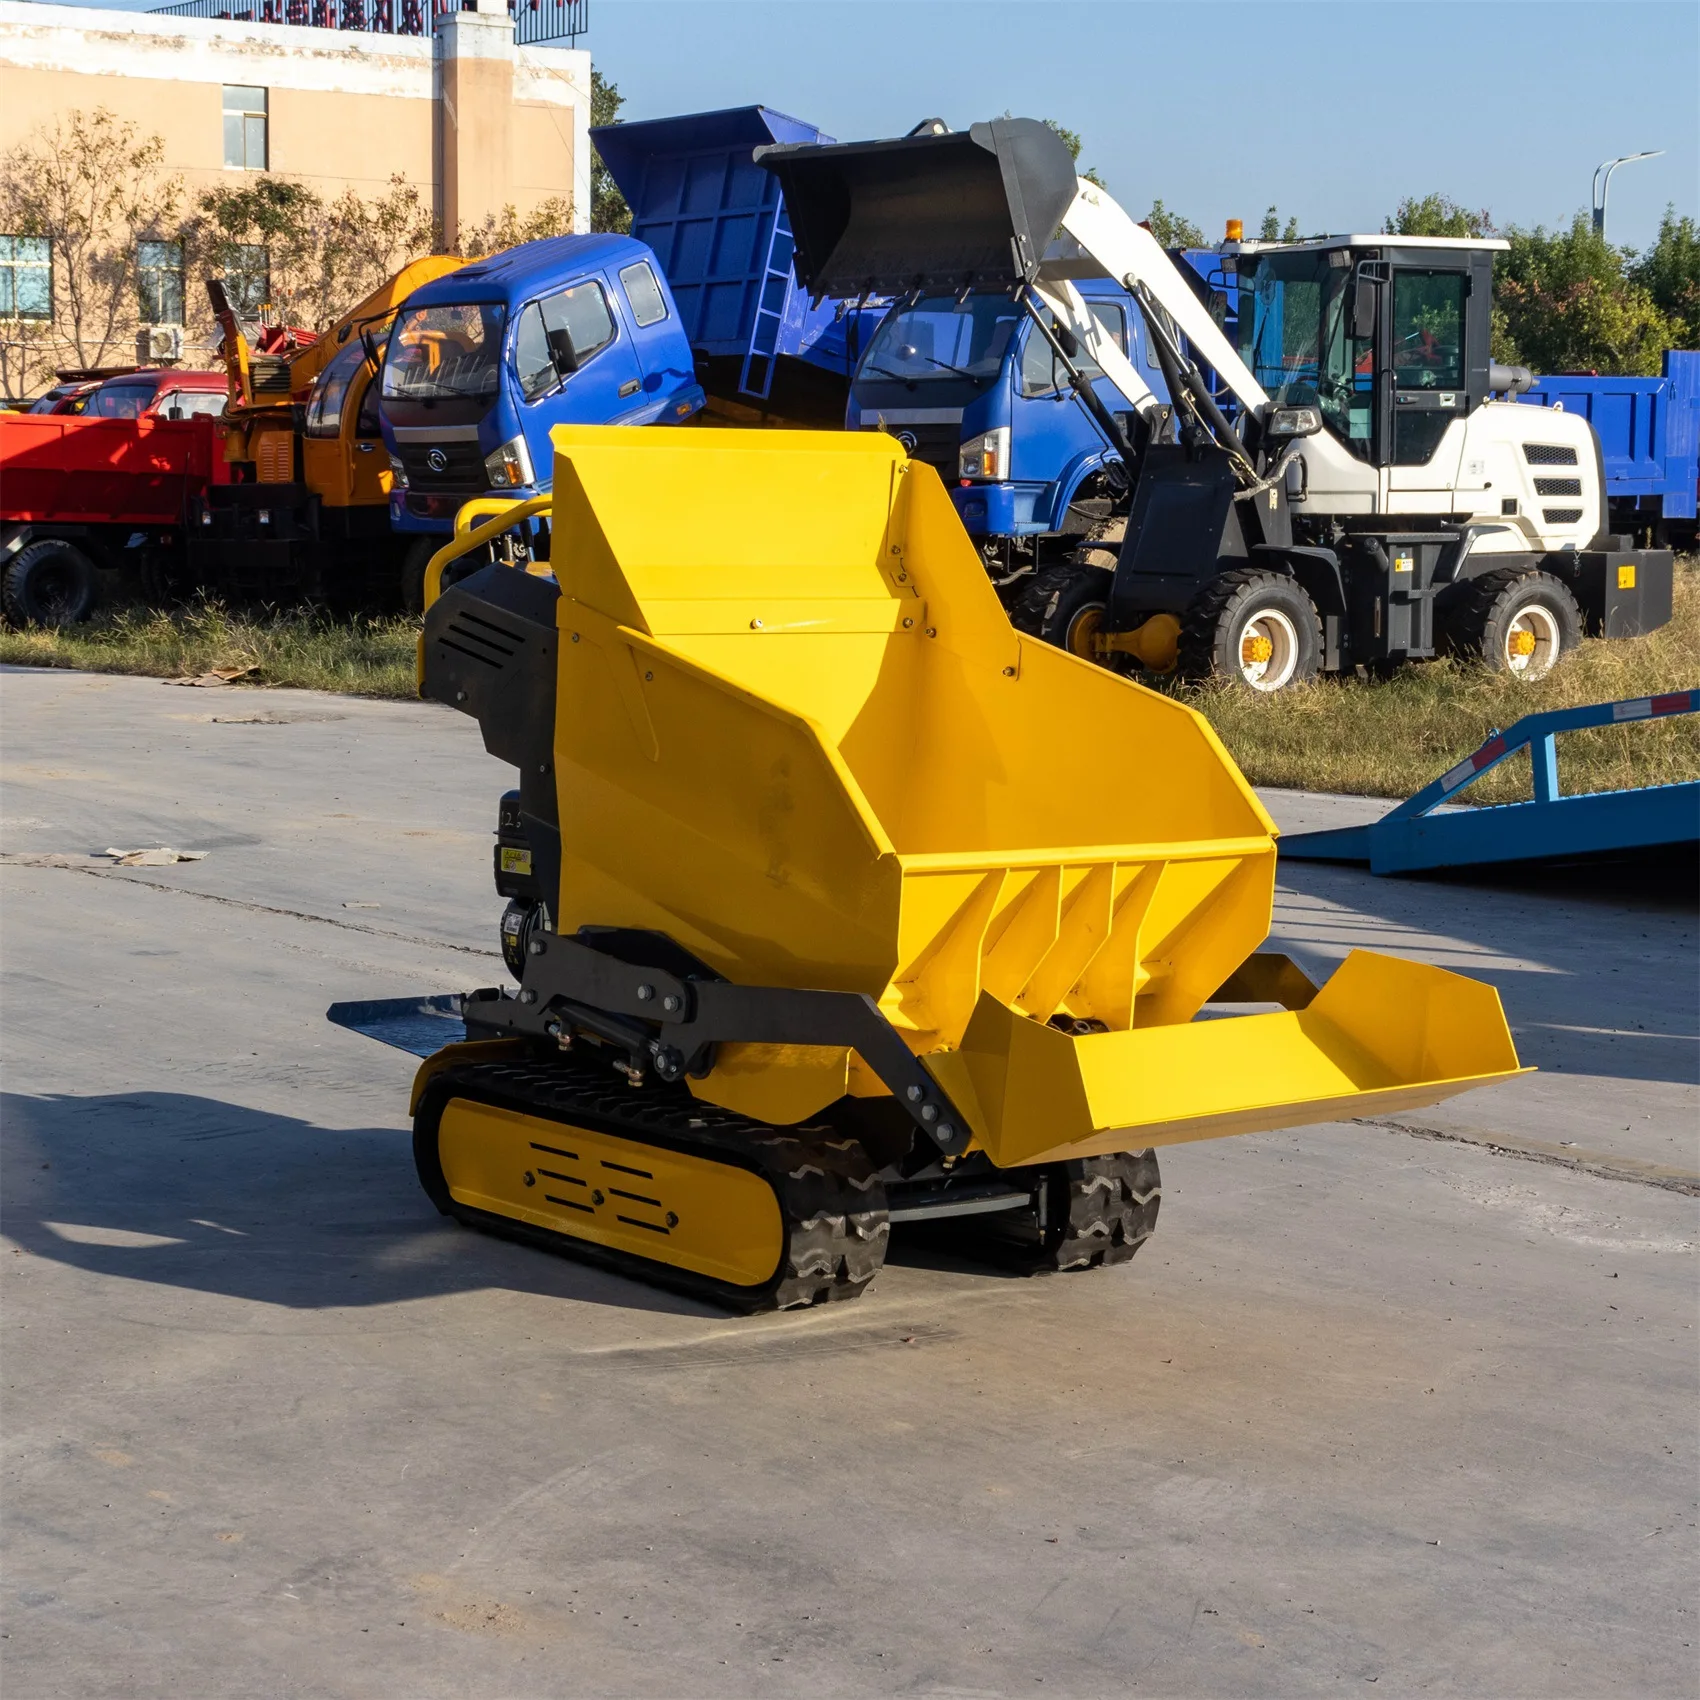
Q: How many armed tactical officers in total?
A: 0